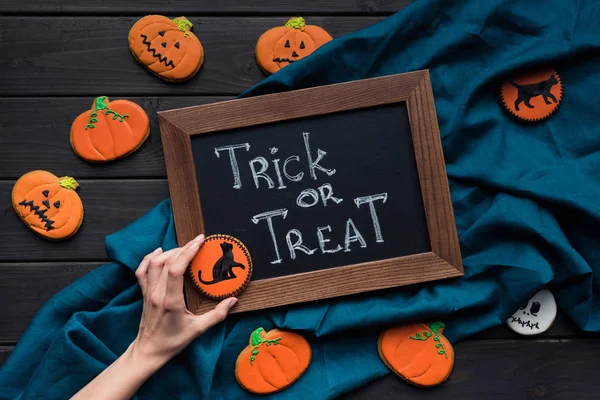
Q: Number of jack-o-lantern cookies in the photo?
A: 3